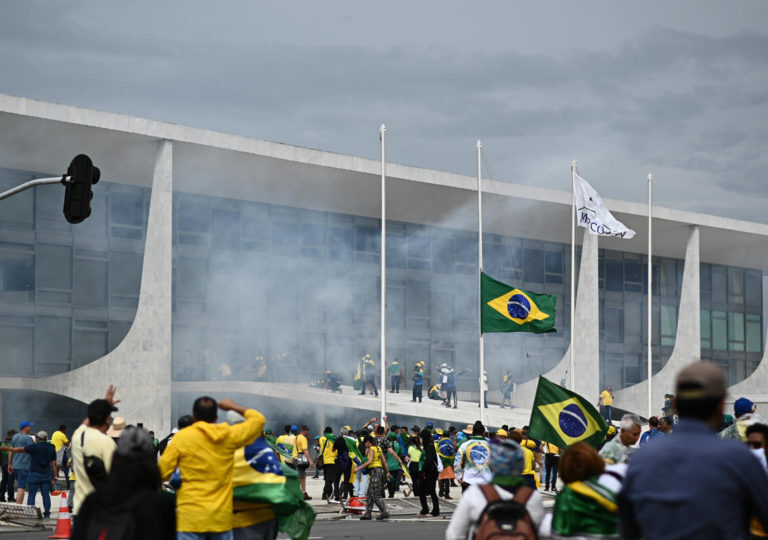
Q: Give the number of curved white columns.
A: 4